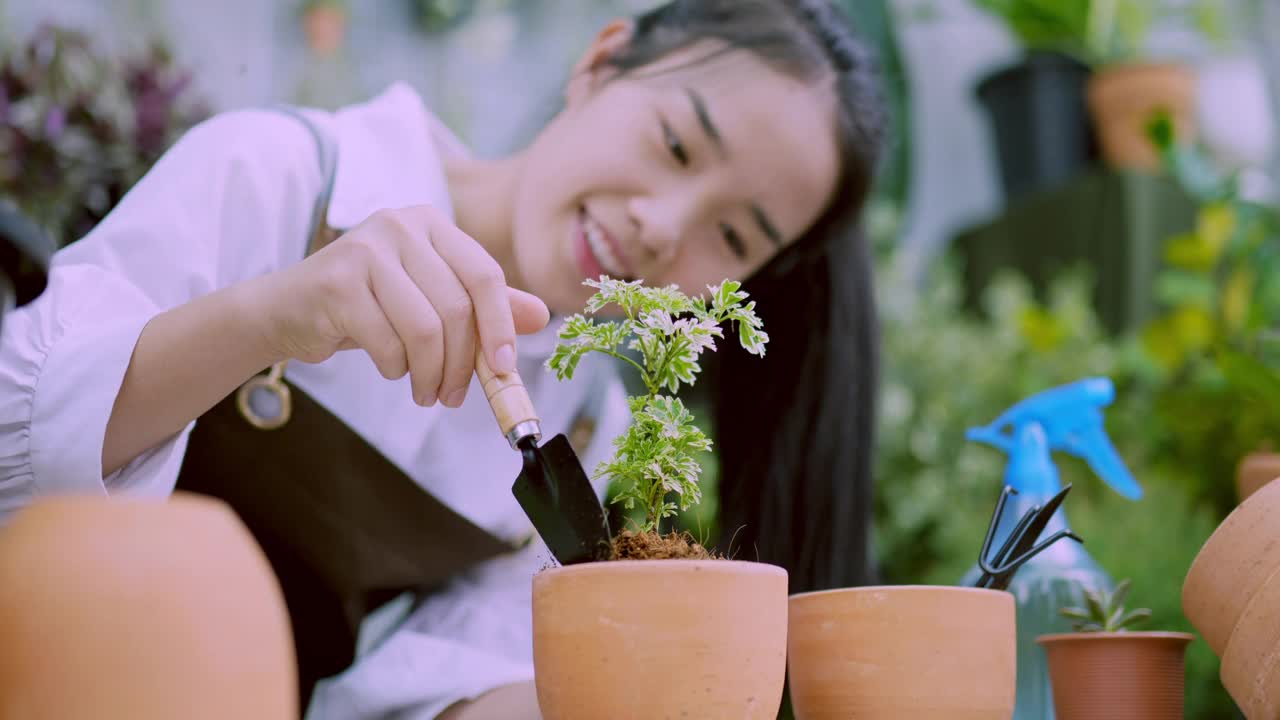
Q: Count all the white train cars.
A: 0